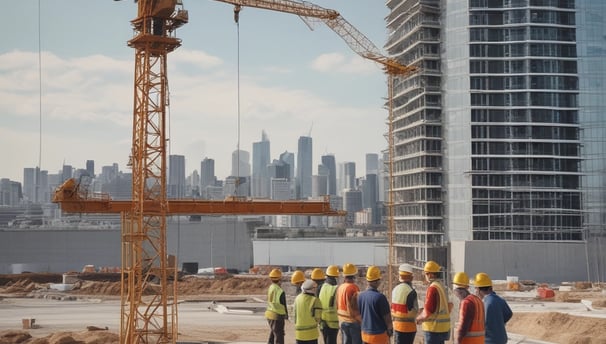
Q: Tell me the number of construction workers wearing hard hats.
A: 11